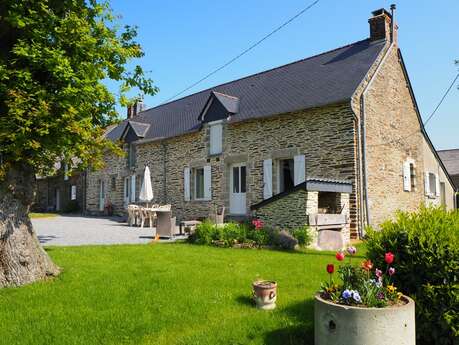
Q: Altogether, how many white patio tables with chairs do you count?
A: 1